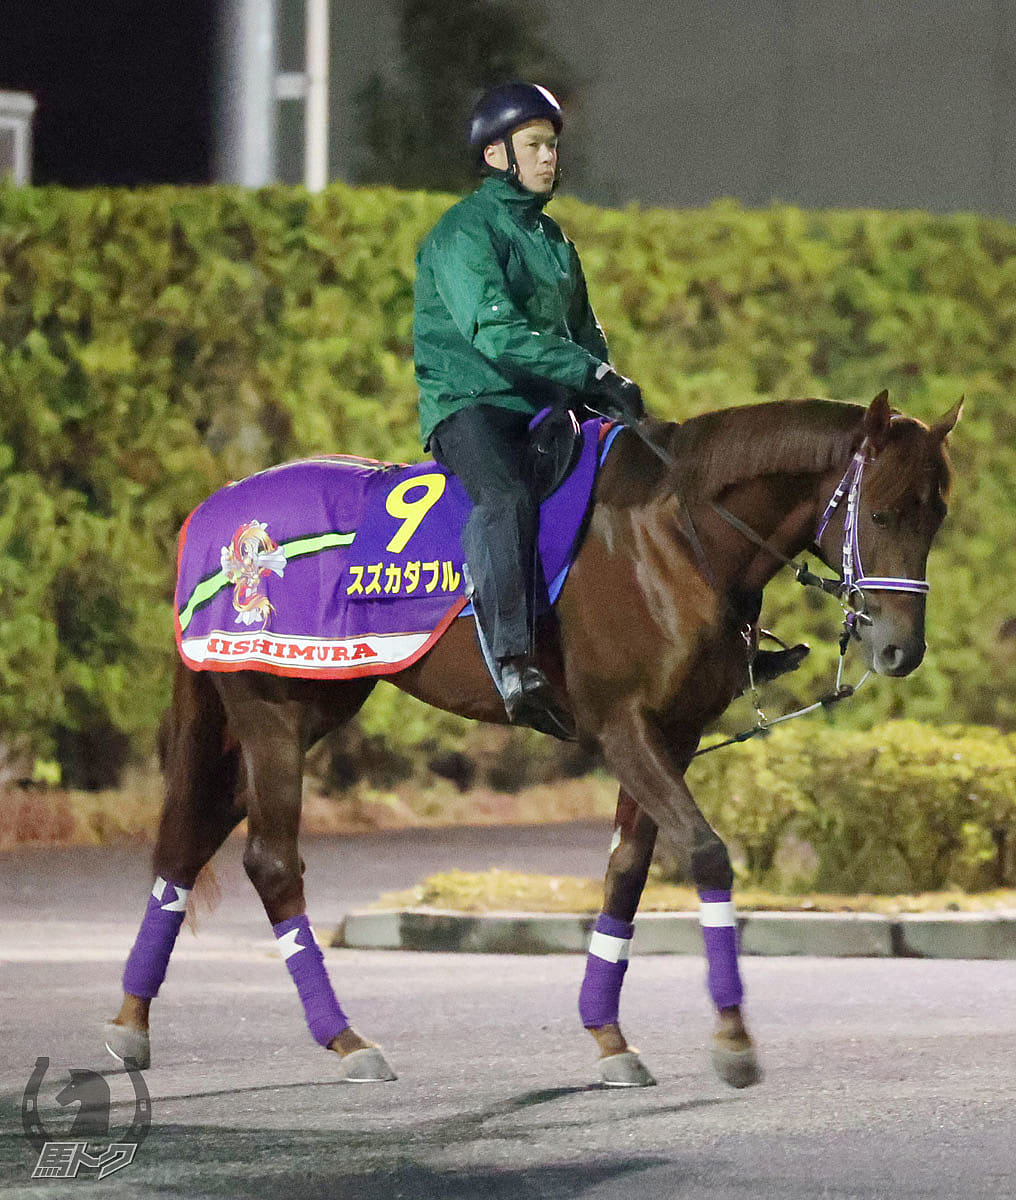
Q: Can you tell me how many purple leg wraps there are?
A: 4